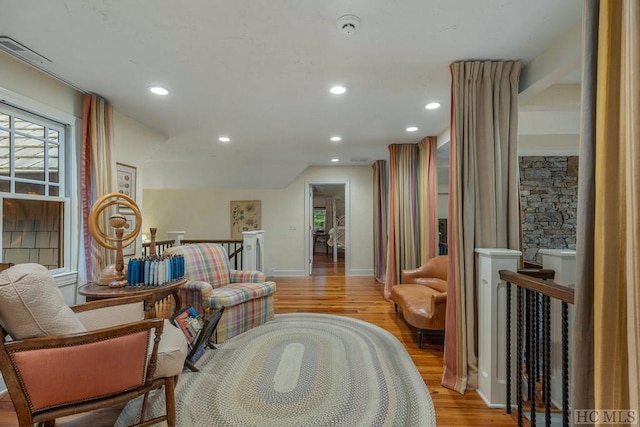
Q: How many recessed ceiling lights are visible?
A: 7